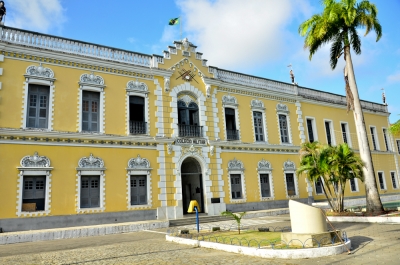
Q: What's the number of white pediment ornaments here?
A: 12